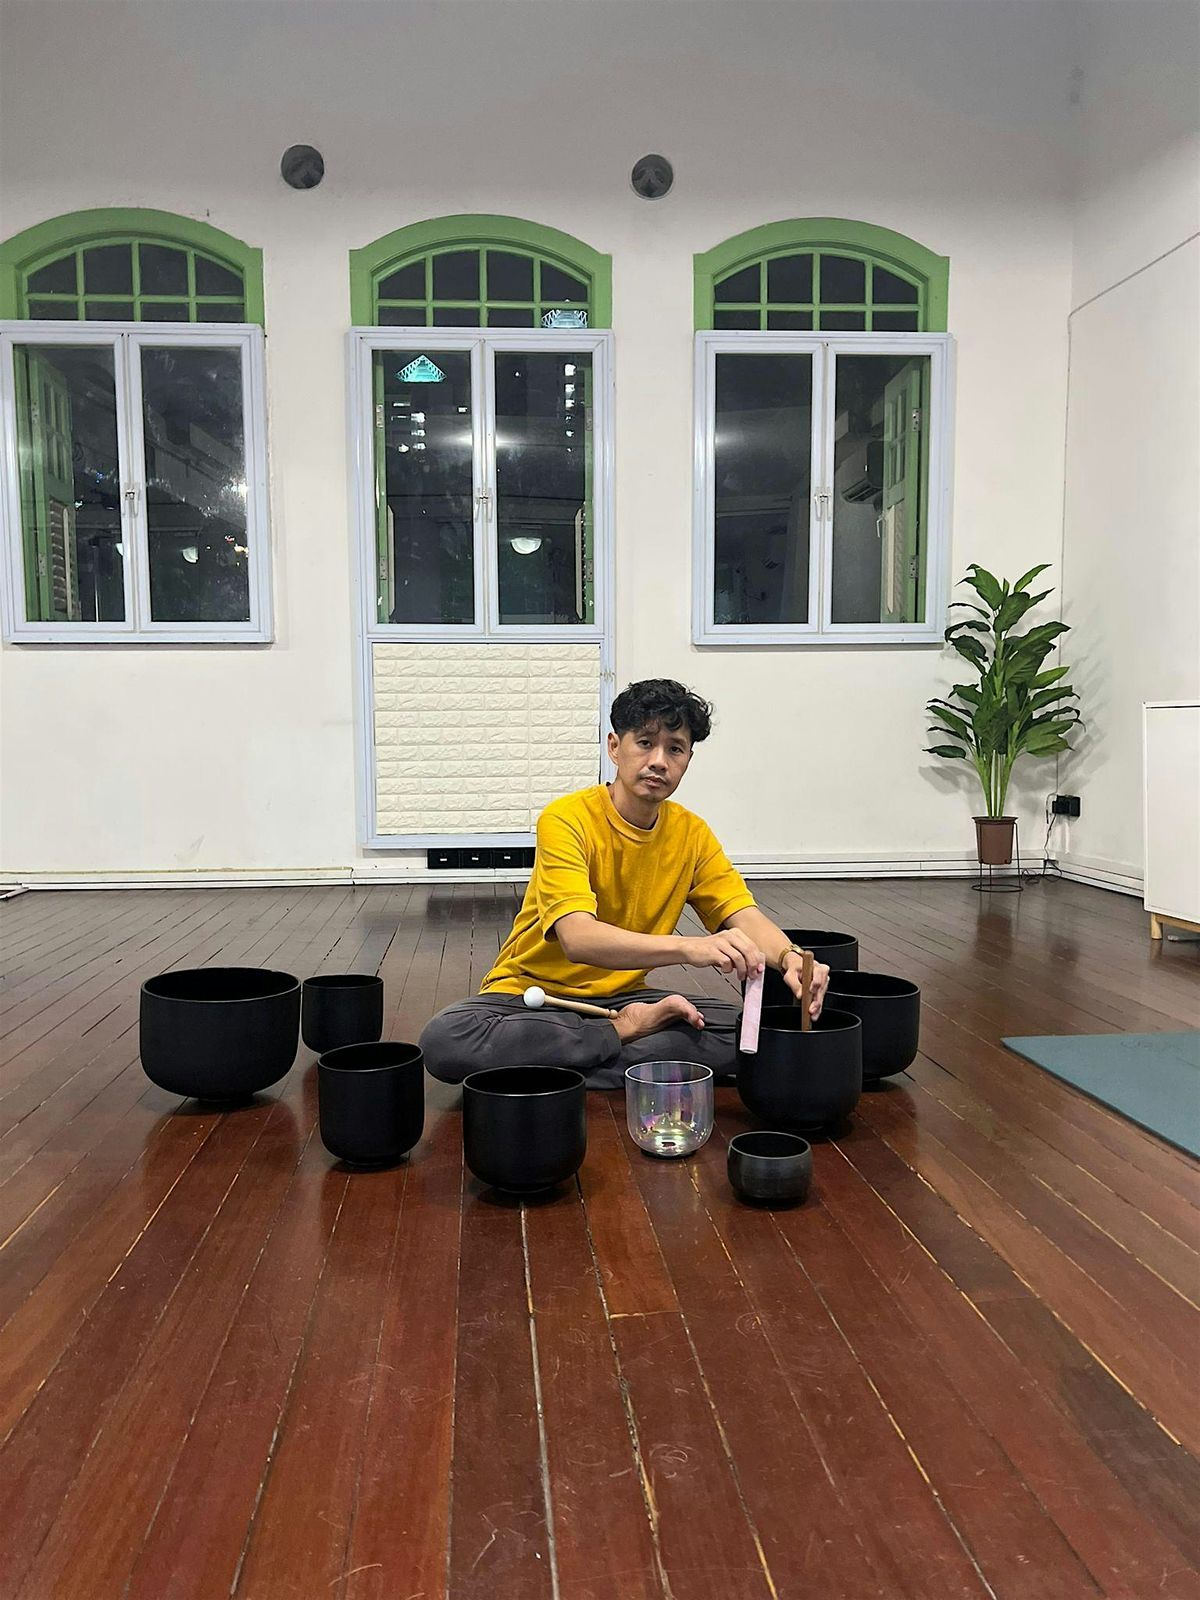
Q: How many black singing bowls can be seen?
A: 8